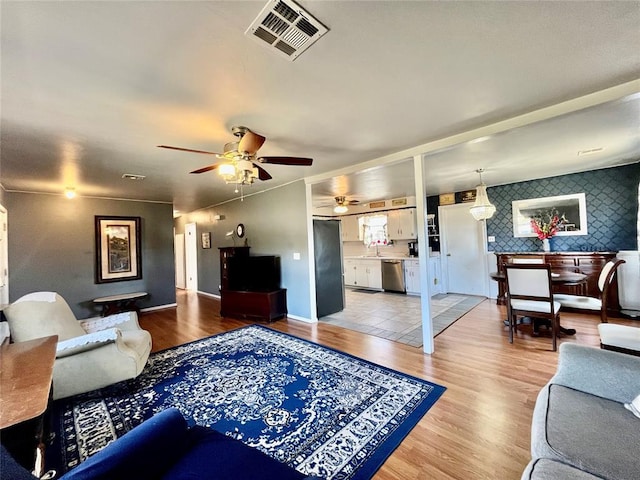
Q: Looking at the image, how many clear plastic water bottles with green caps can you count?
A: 0